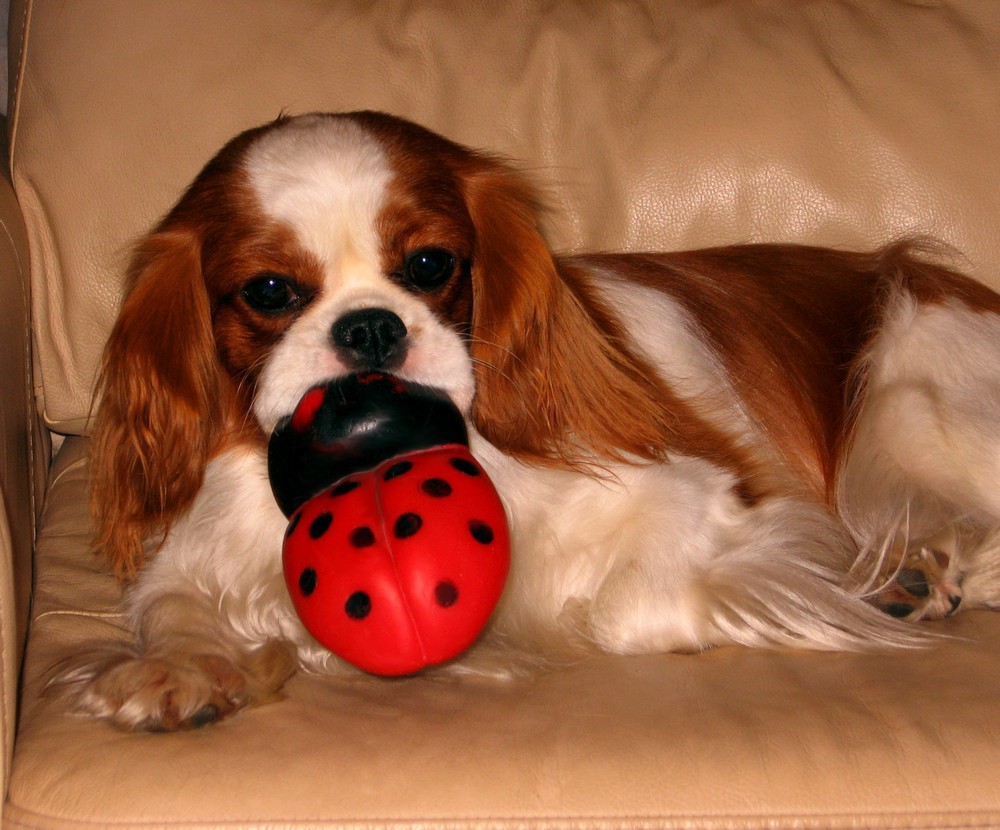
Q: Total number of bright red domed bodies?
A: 1